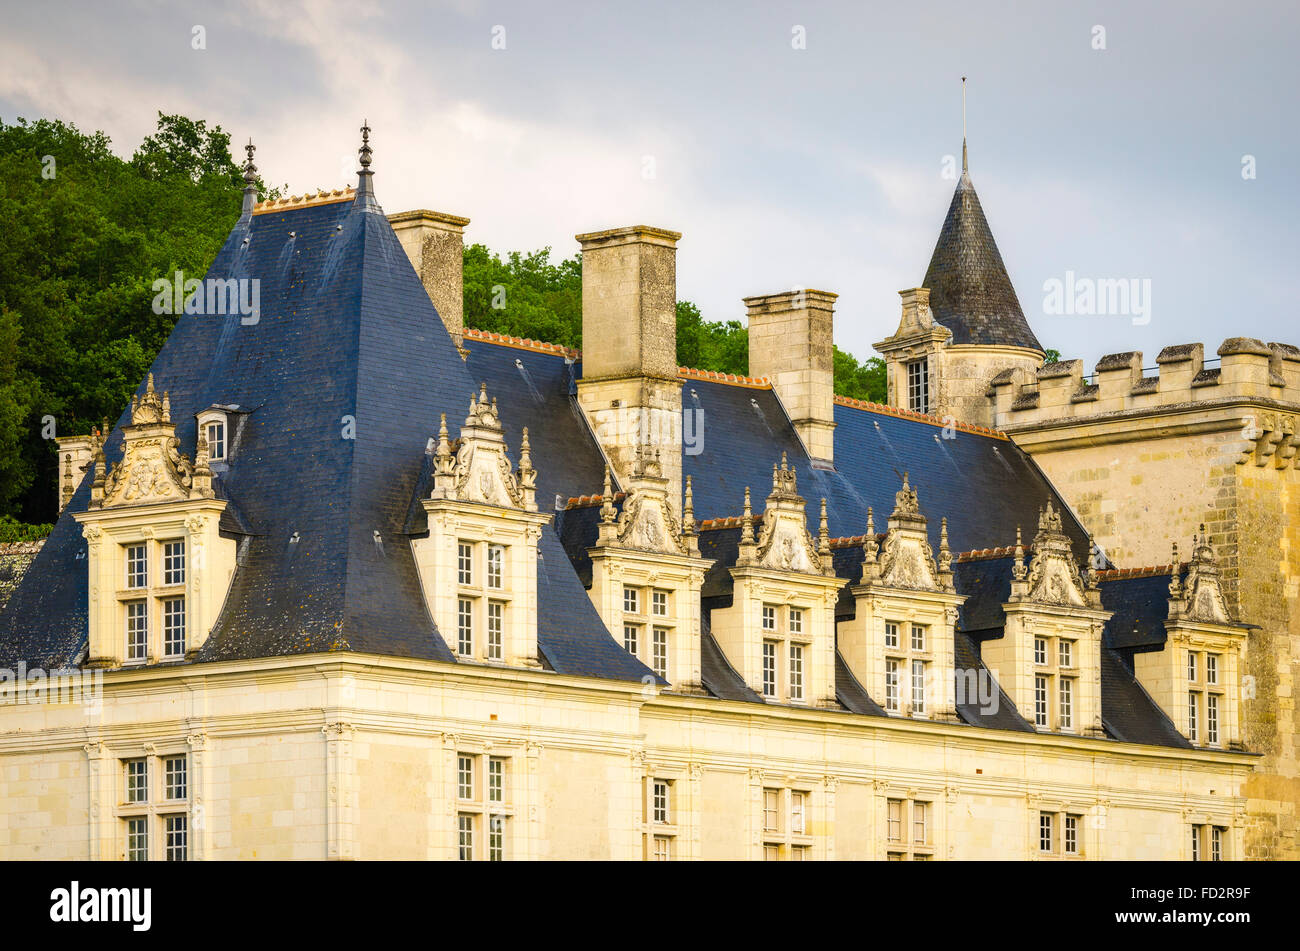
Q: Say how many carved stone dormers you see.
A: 7